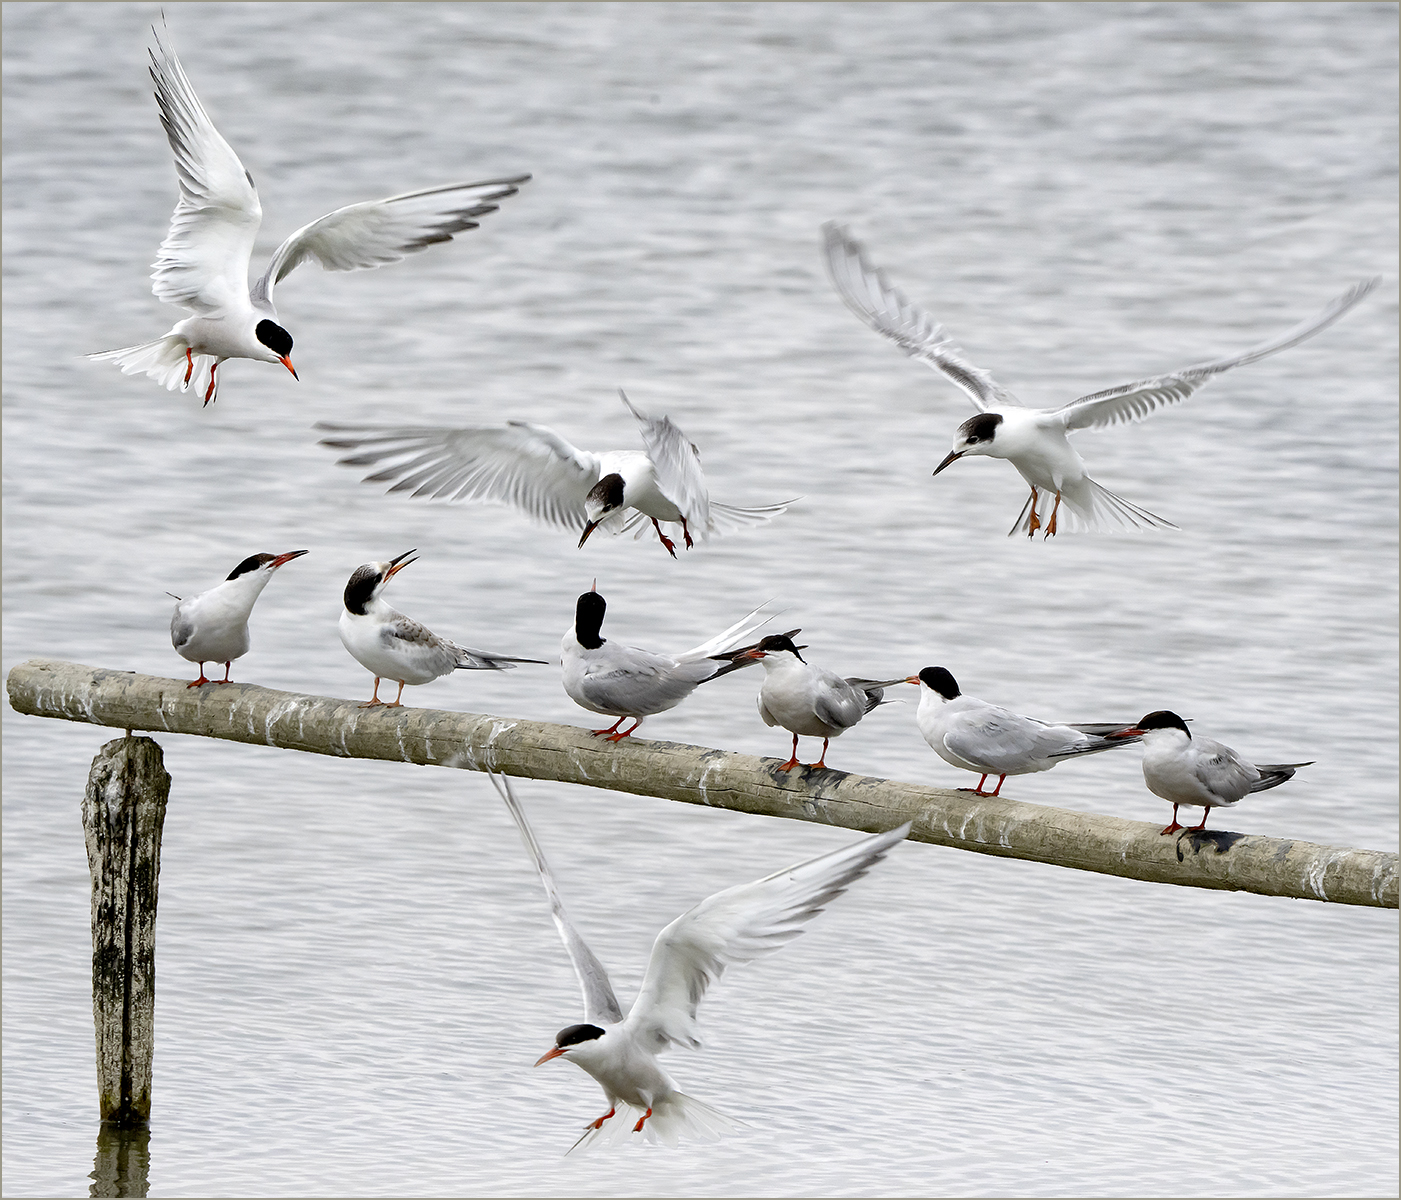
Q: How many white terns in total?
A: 10